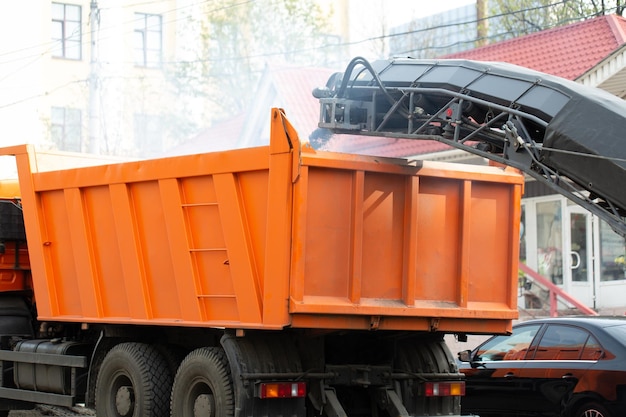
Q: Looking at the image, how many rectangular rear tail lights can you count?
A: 2